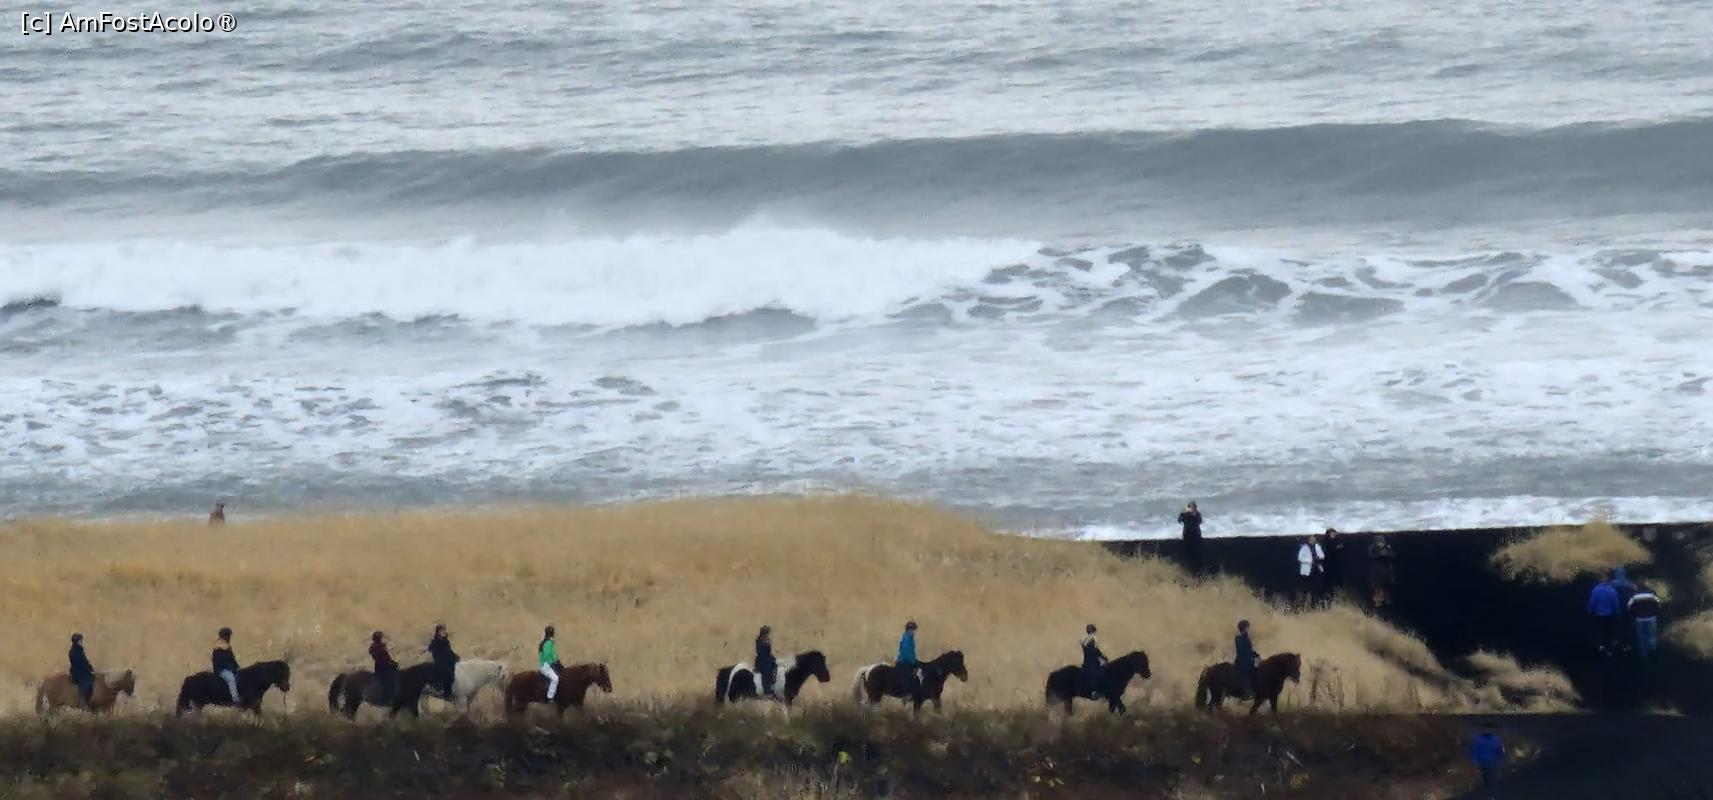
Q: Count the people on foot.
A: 9